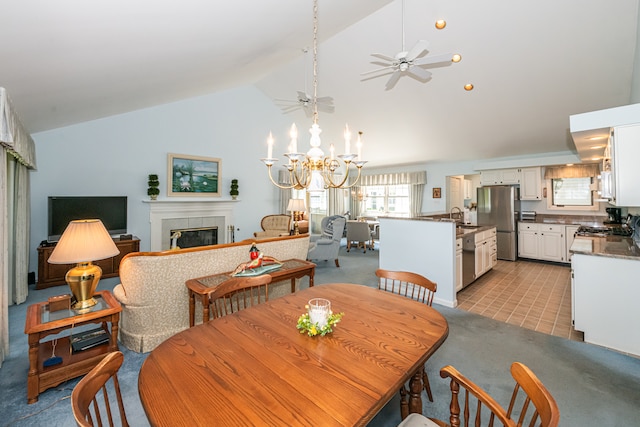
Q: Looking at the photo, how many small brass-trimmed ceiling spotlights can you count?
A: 3